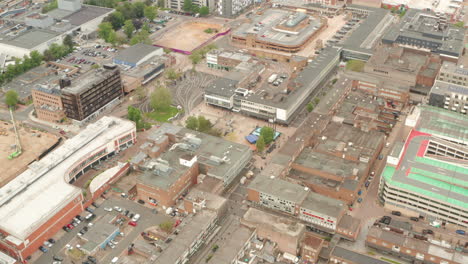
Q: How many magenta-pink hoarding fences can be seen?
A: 1